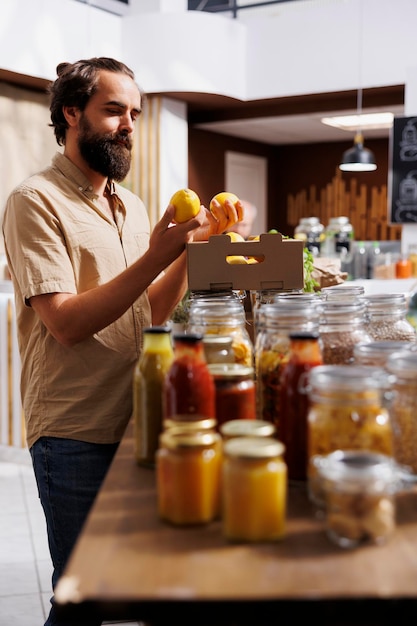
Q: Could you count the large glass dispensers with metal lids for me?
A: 2